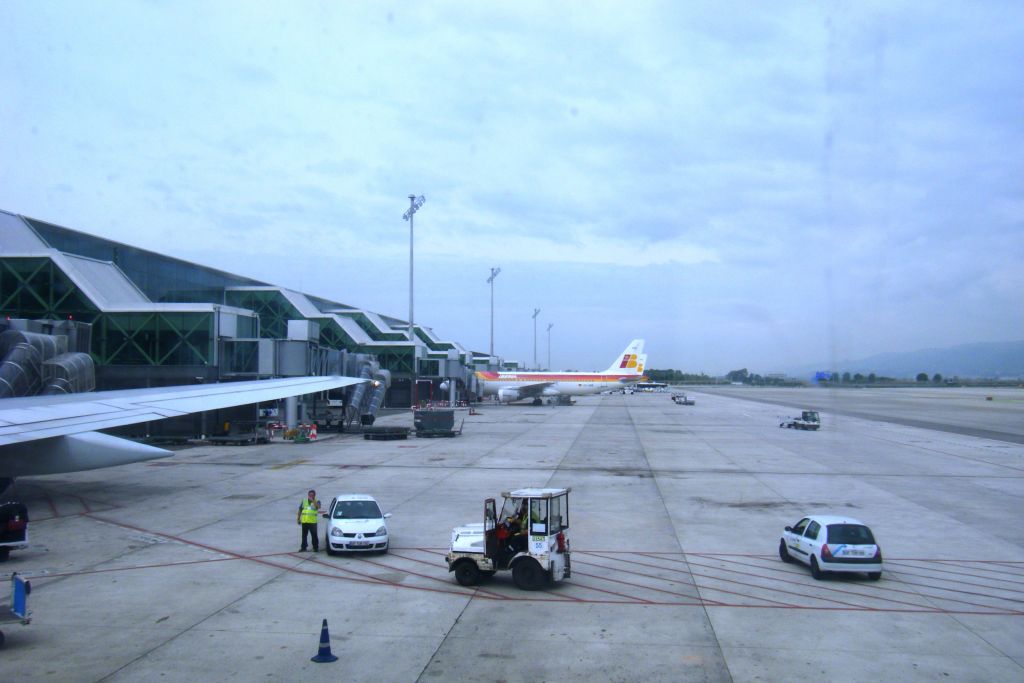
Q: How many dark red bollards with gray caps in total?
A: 0